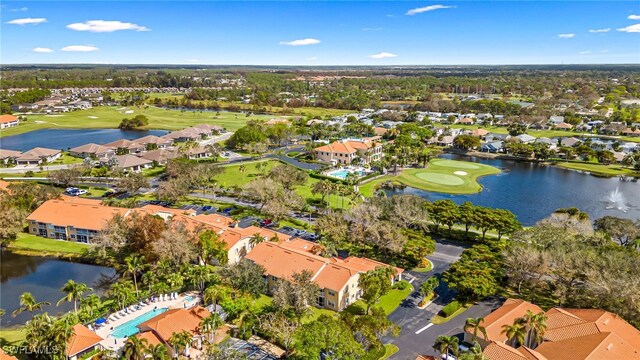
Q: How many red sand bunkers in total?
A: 0